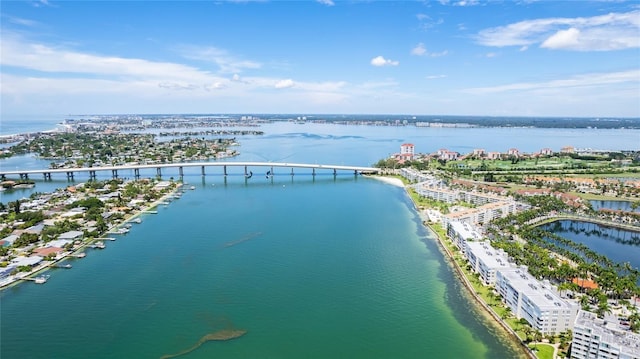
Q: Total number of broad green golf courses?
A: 1